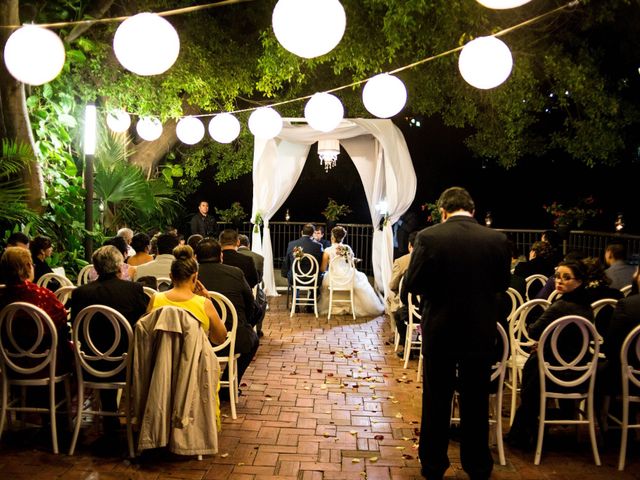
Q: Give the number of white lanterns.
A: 12